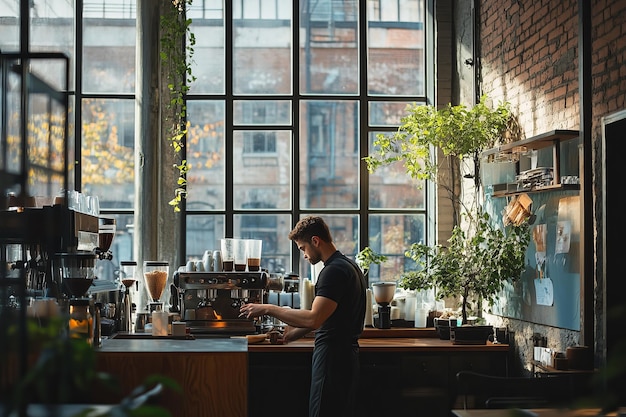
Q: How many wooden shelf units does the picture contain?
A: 1